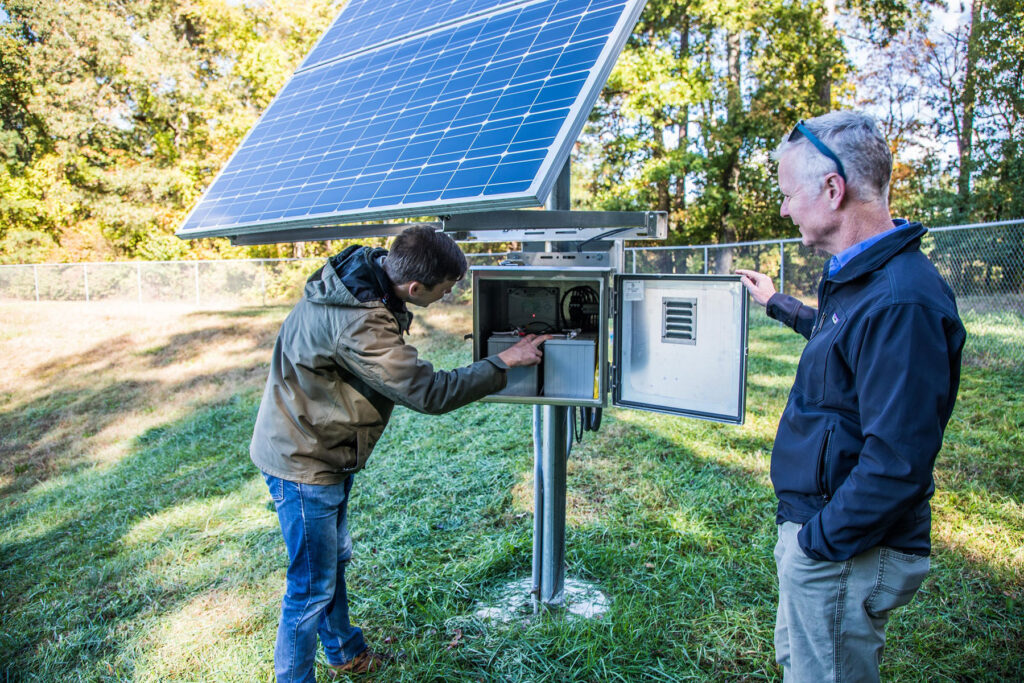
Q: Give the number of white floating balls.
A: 0